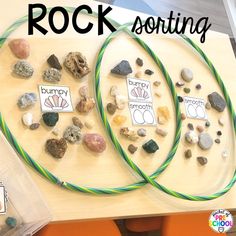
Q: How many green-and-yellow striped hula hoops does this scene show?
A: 2